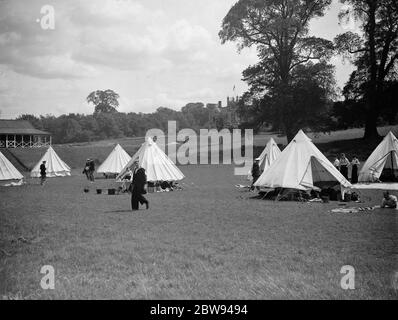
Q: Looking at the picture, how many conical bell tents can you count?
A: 7